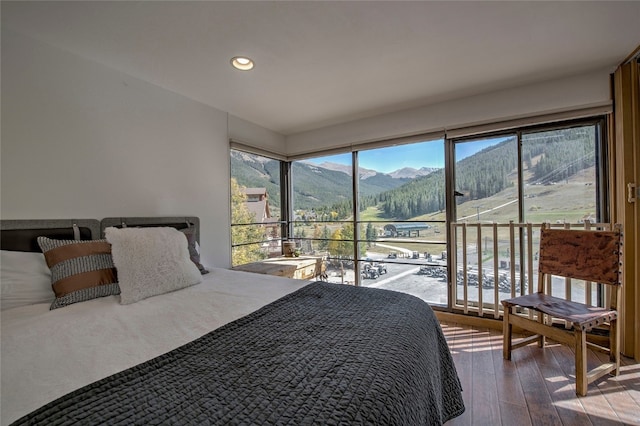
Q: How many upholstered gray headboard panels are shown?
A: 2